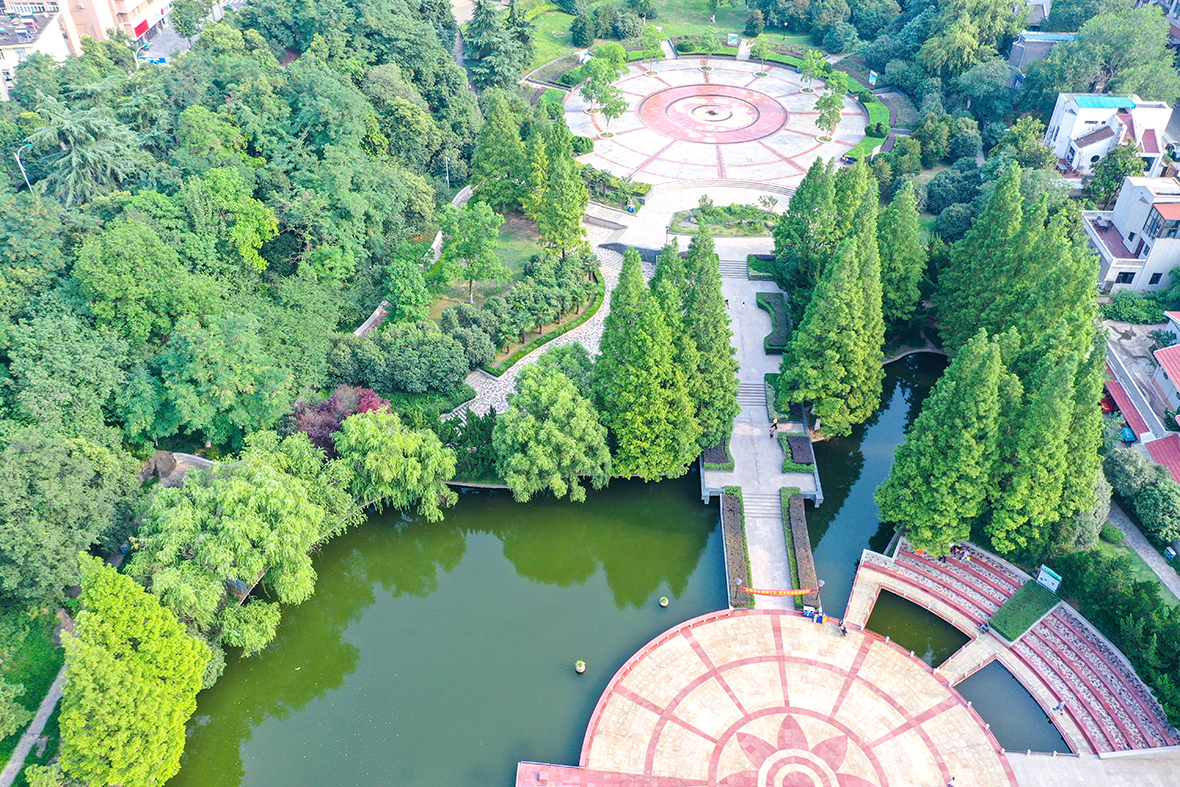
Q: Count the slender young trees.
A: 9